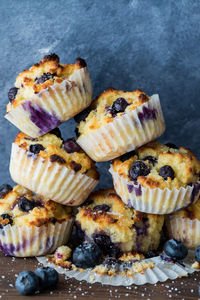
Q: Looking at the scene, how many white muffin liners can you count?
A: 7